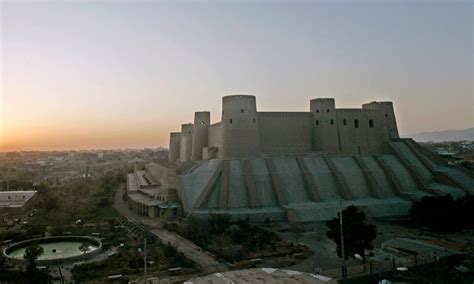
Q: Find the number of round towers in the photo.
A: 6